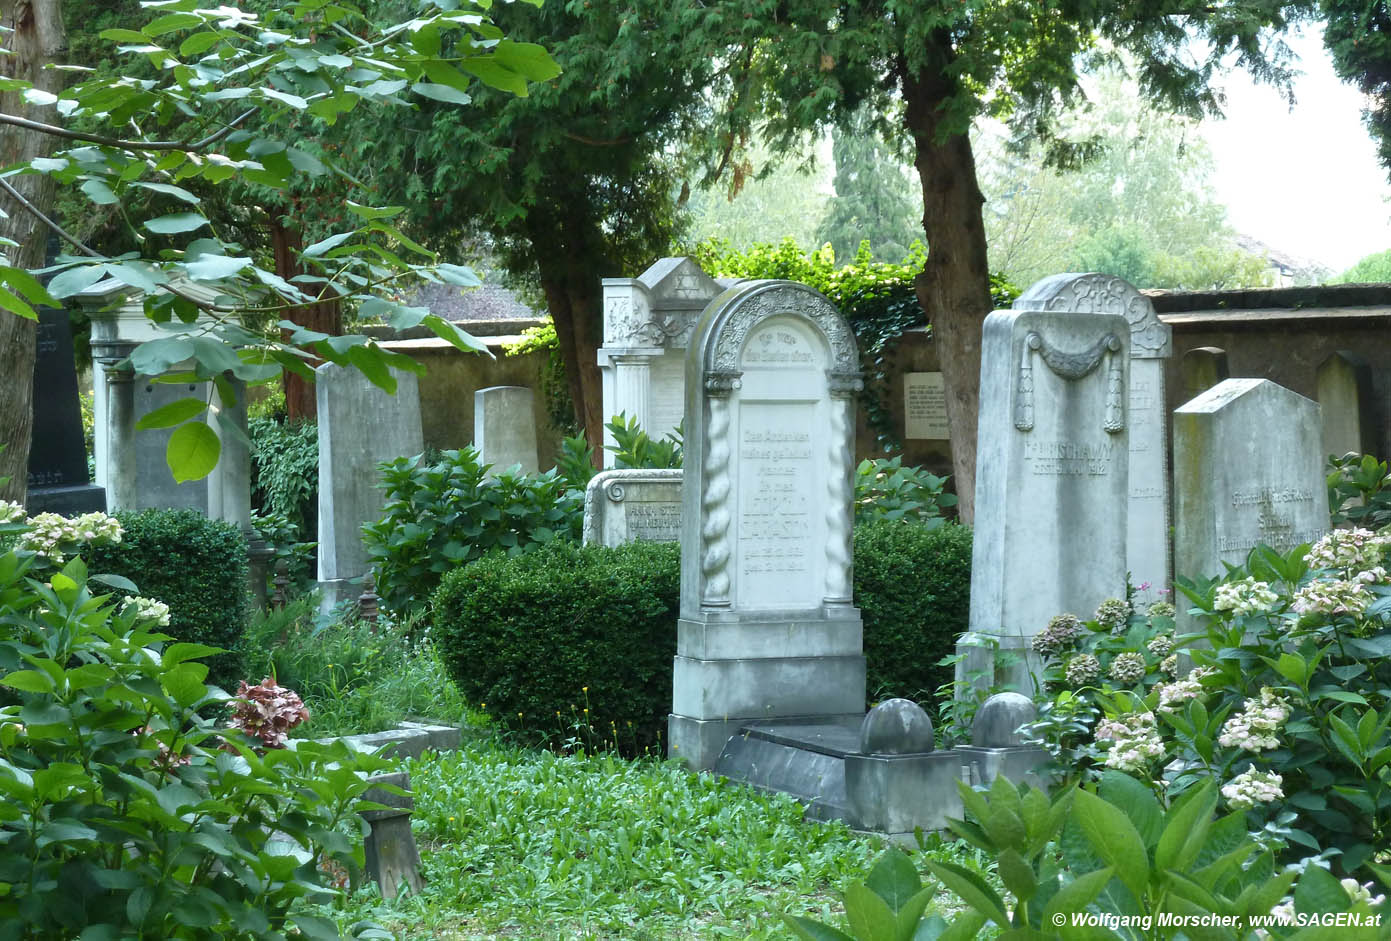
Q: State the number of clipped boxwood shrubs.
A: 3